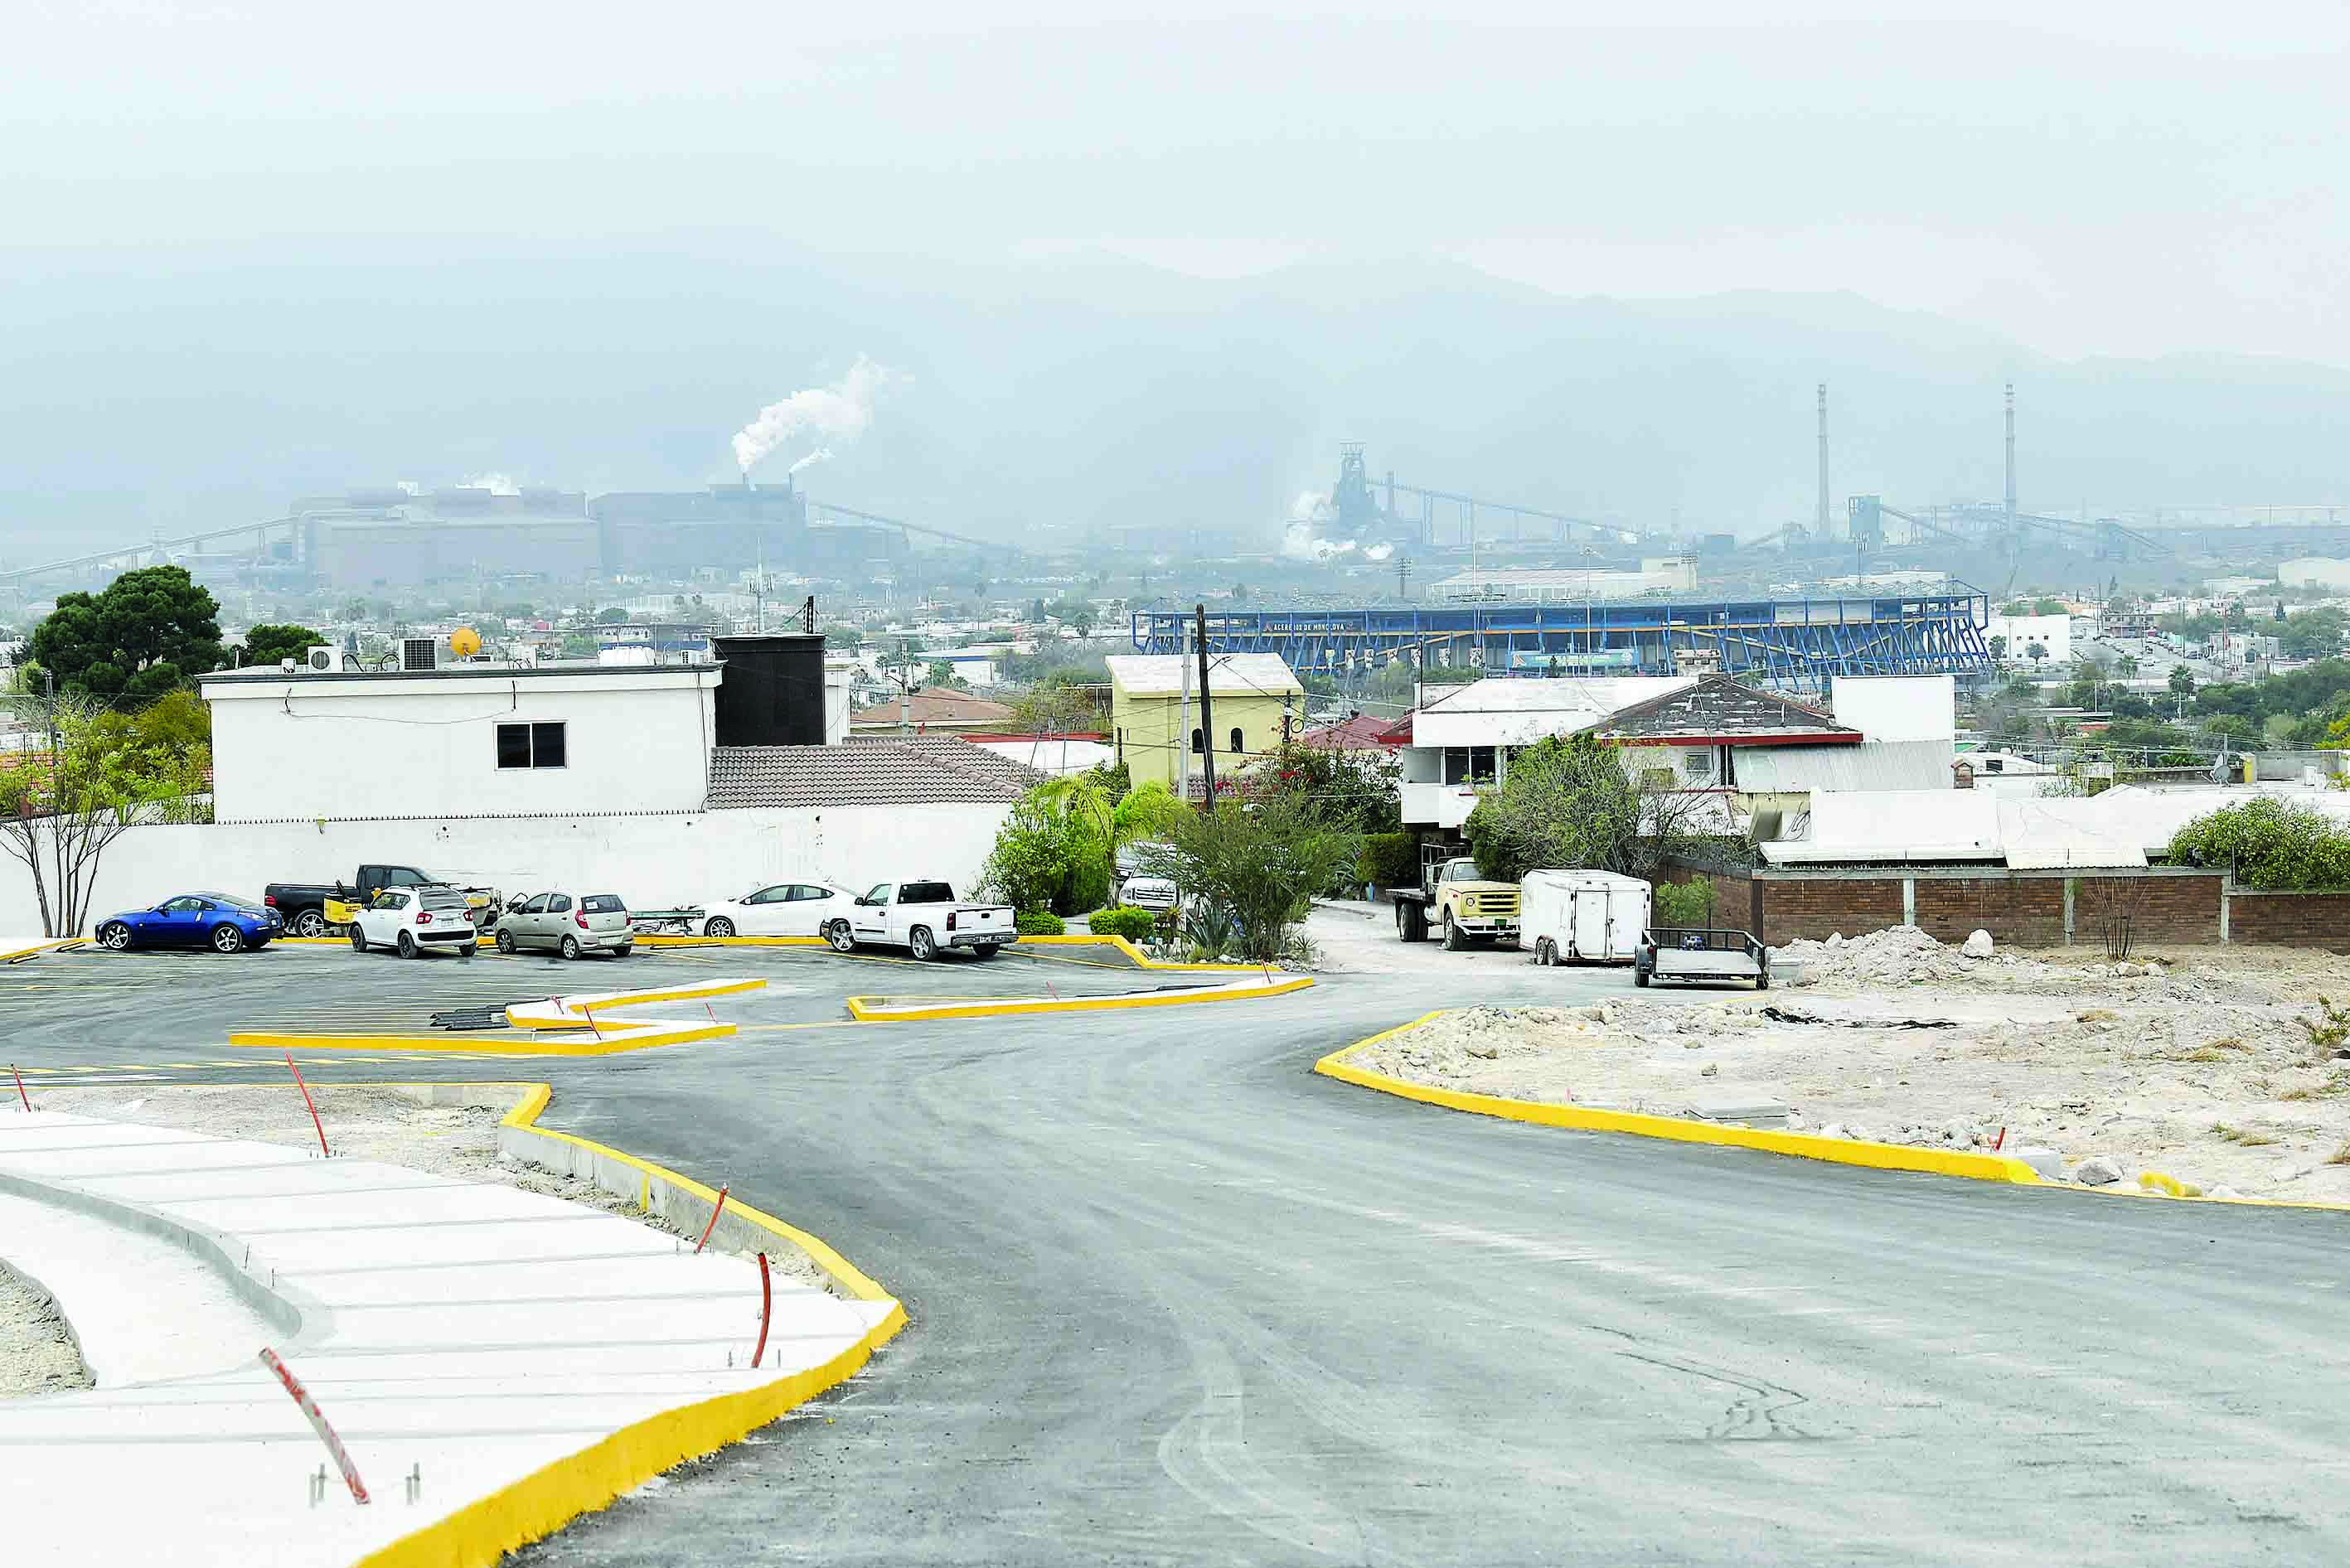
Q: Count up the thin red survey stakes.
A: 11